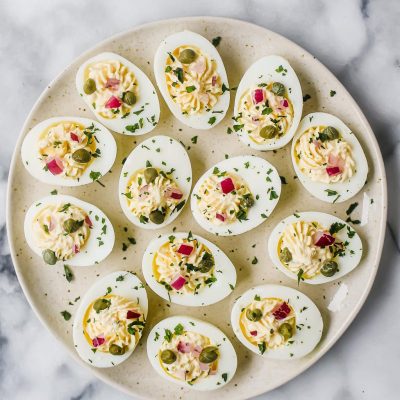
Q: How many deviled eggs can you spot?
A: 13